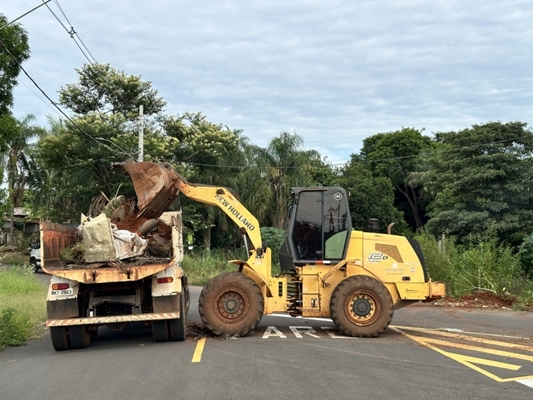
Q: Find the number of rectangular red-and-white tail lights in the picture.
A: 2